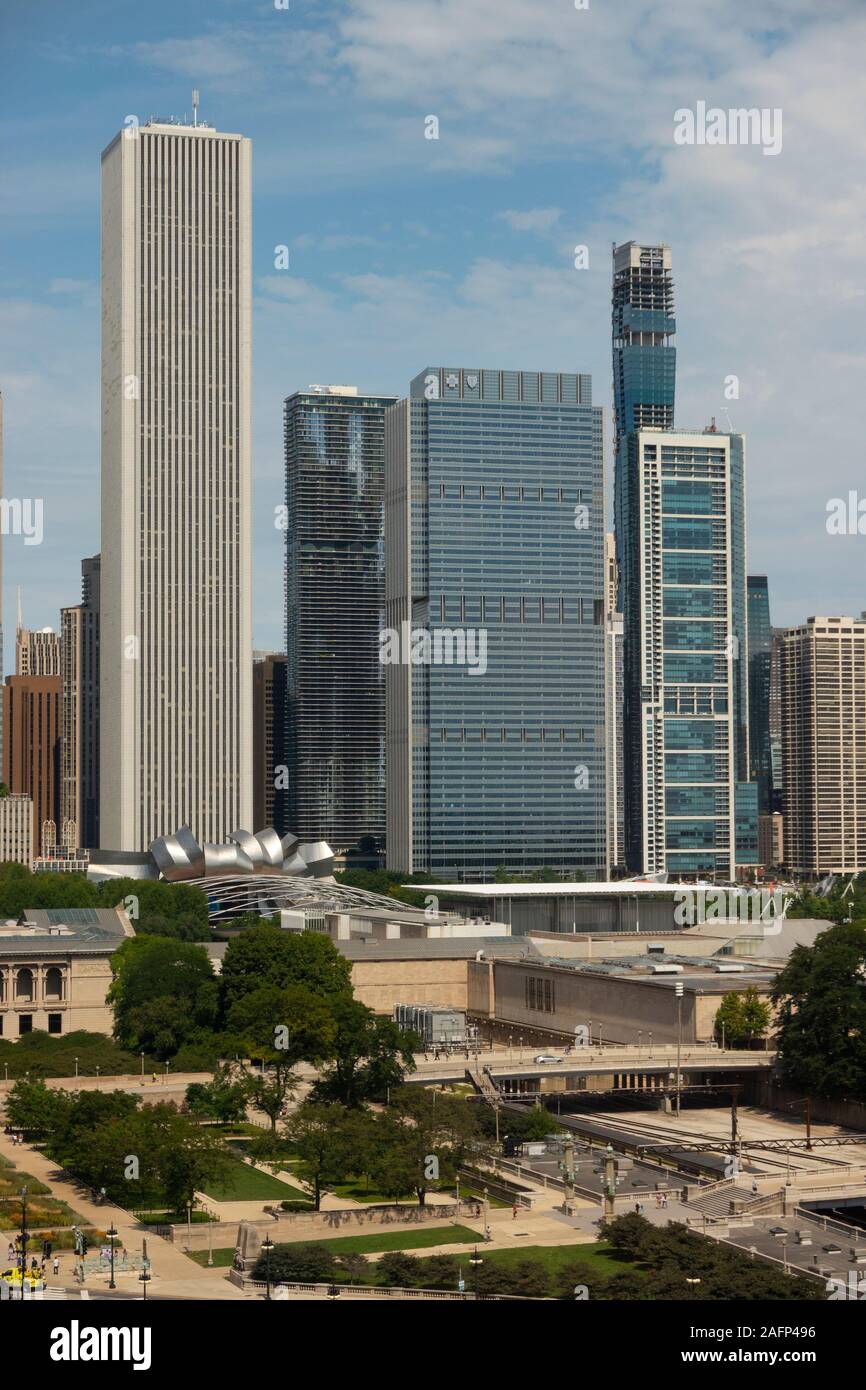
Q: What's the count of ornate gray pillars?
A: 2